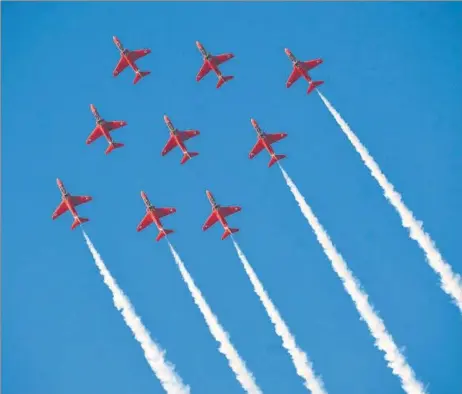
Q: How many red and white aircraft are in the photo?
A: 9